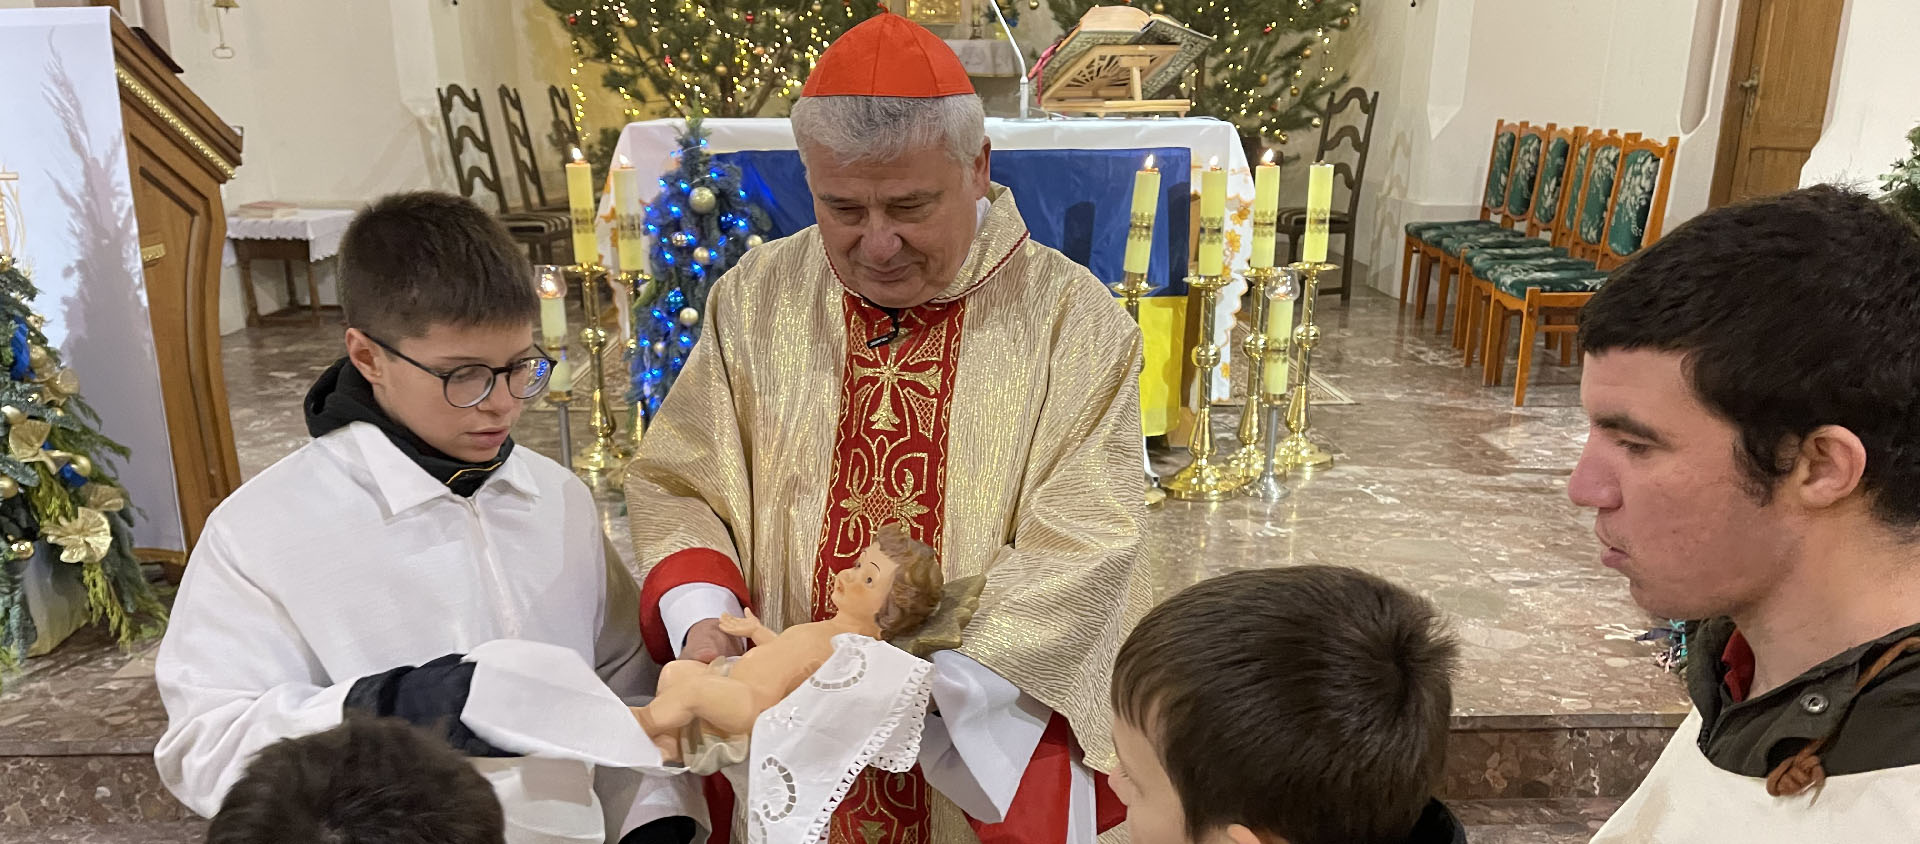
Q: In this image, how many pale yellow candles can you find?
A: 8